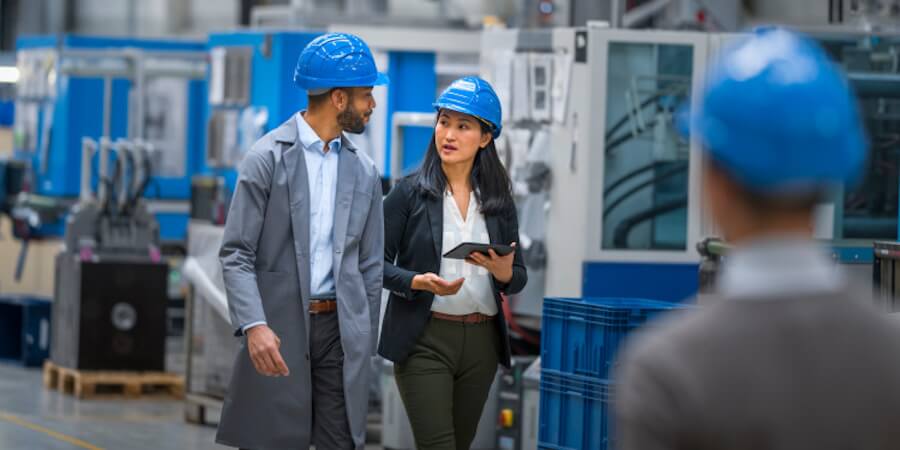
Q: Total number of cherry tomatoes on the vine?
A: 0